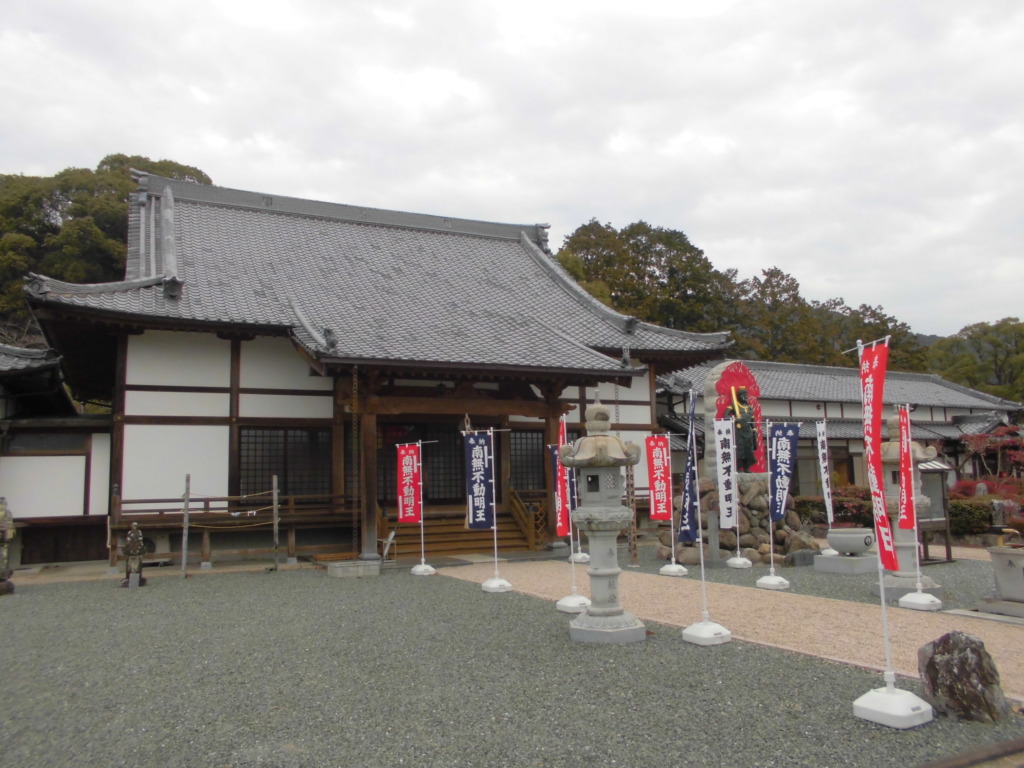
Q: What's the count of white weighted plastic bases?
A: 11